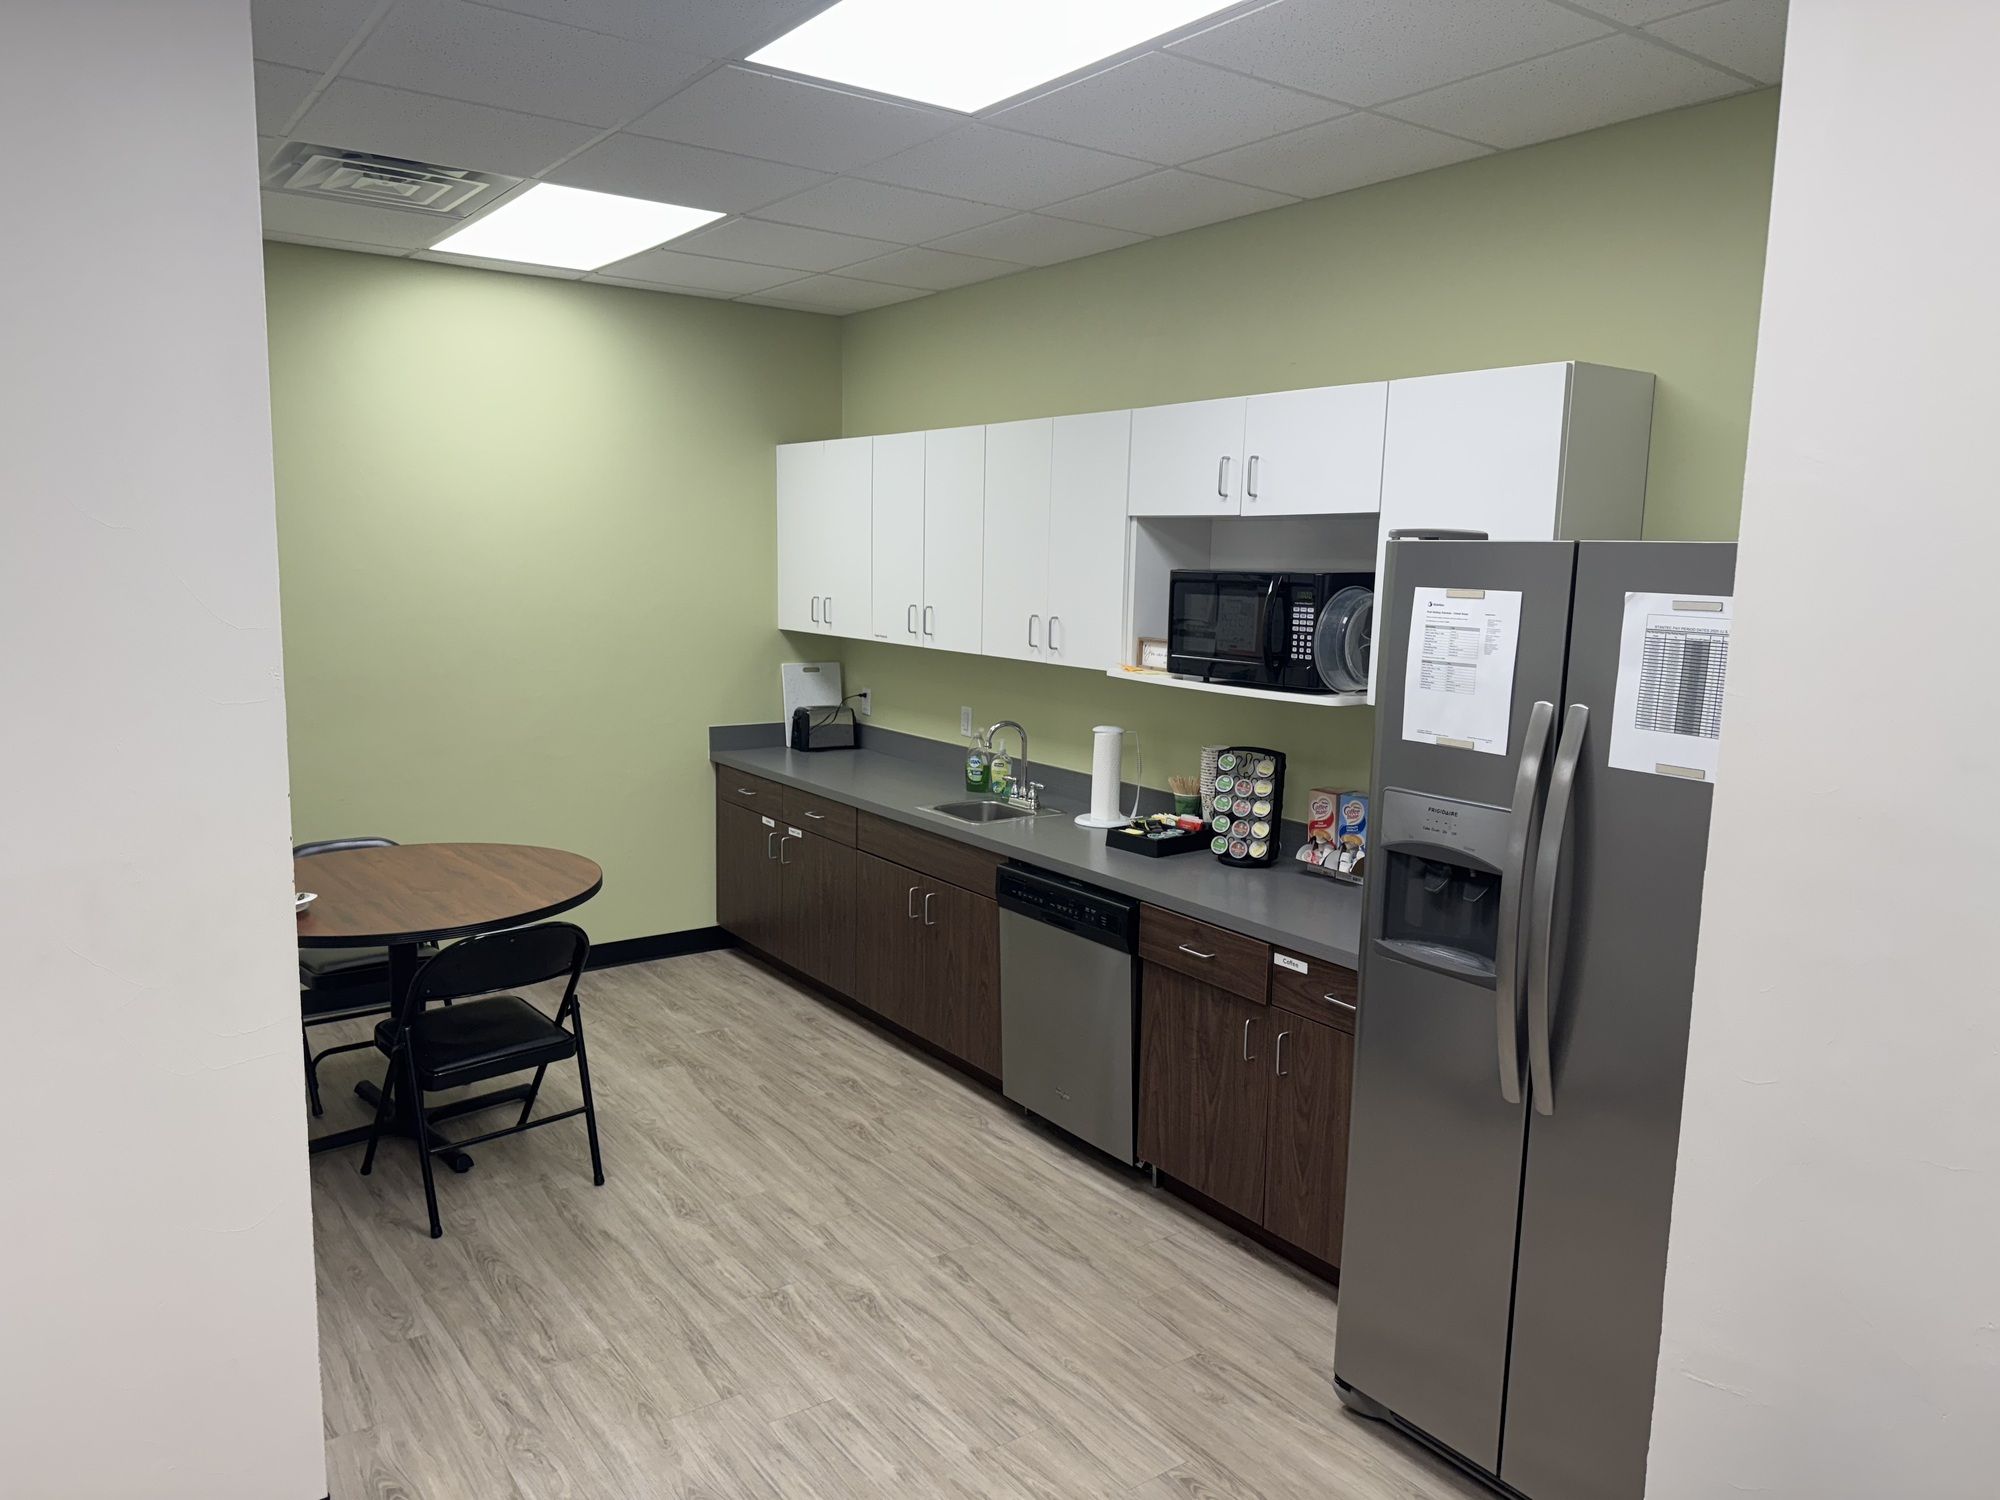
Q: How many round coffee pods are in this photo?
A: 14